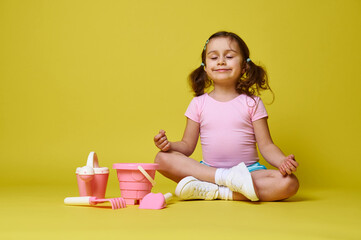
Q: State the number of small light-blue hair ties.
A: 2